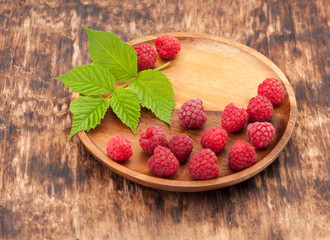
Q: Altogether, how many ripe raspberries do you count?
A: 14